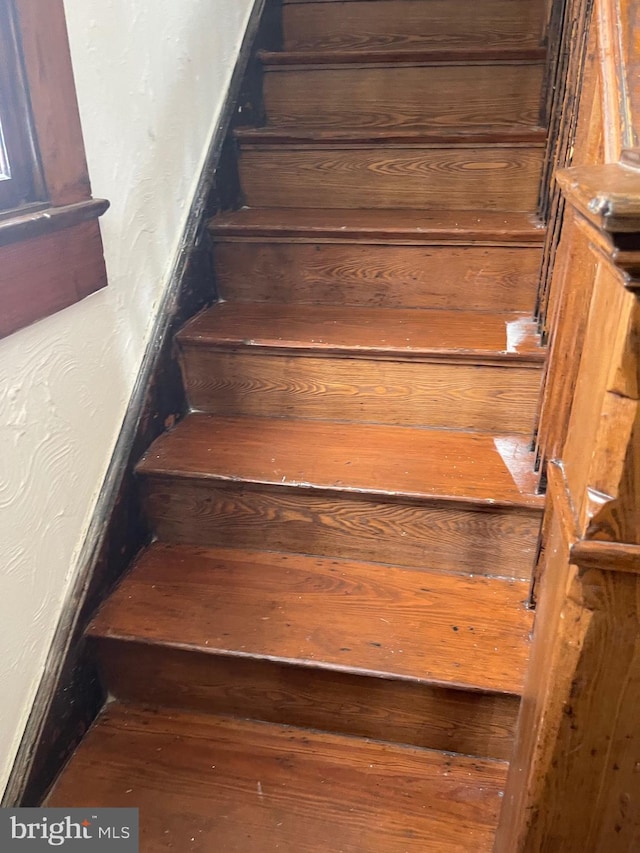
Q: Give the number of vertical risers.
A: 7